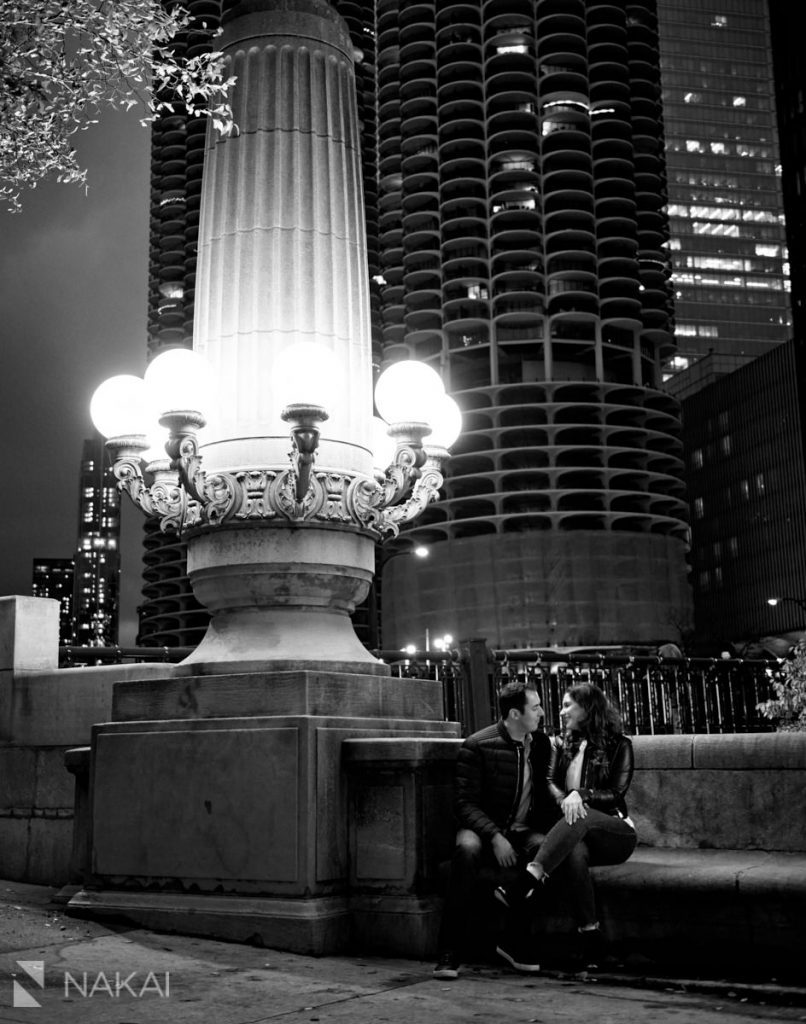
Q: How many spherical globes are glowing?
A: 7